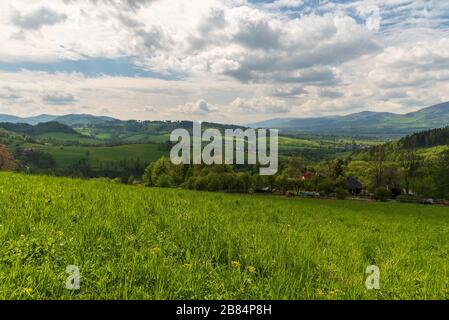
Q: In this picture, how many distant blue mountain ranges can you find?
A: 2